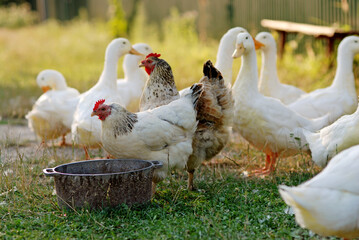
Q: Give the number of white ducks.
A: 9